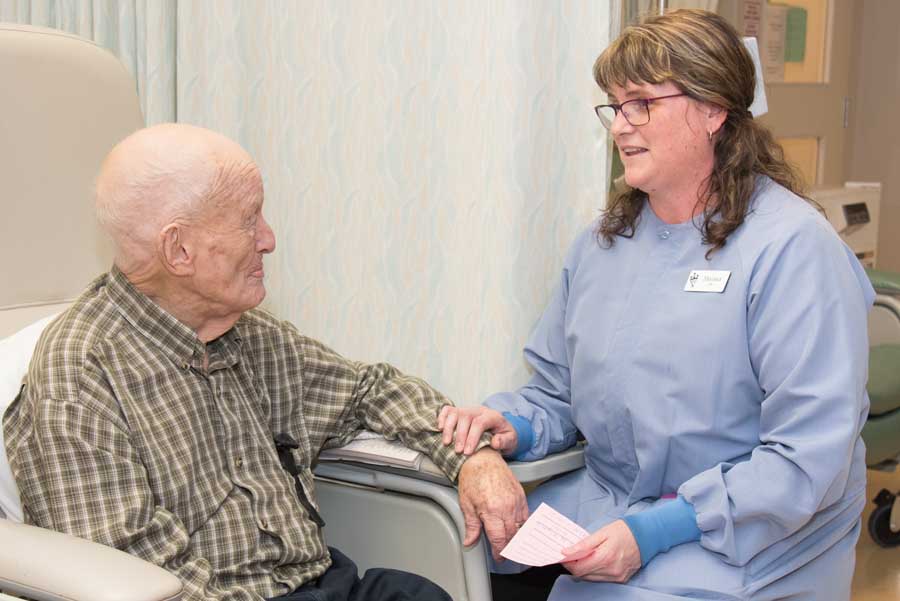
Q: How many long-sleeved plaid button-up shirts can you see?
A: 1